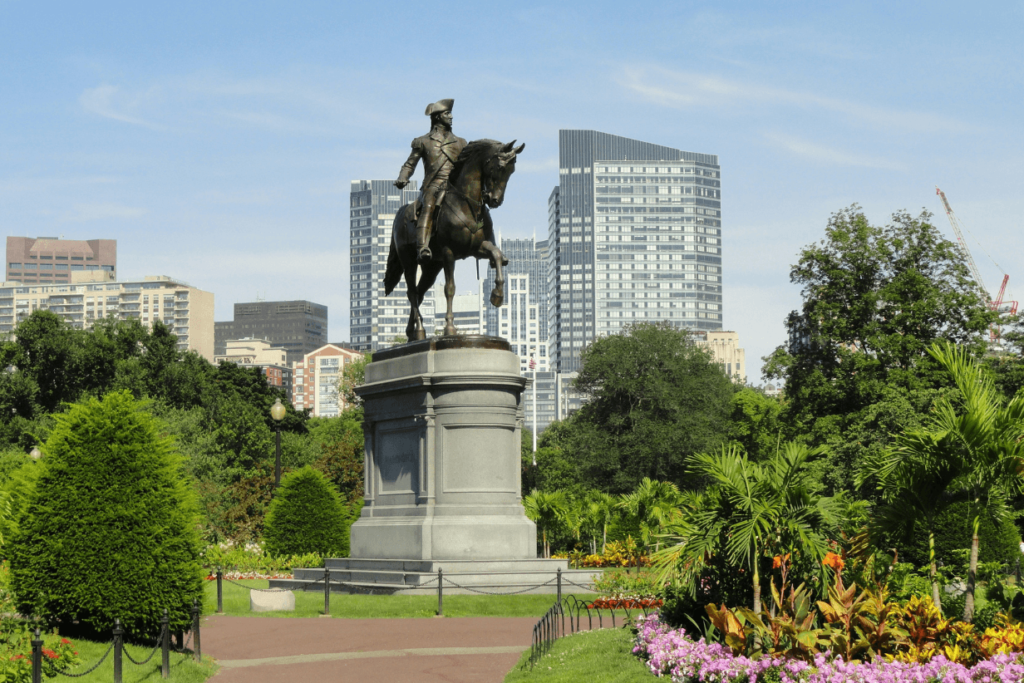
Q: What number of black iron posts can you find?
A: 8